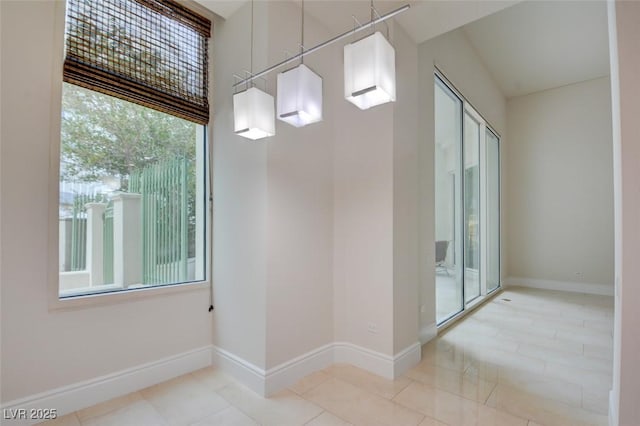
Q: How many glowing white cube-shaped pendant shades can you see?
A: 3